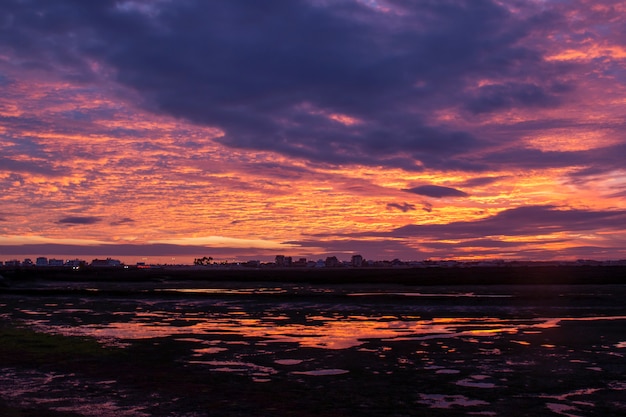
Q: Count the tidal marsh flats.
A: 1